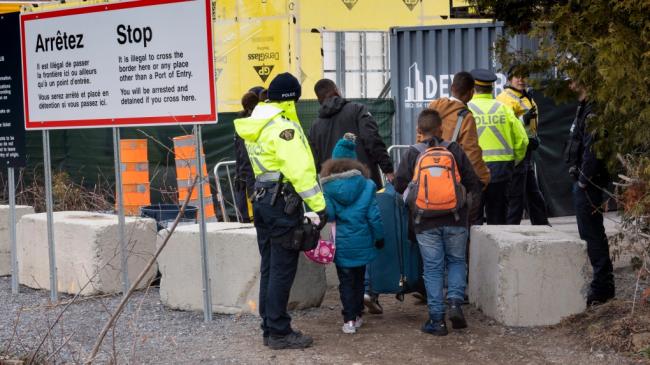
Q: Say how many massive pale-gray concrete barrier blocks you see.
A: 4